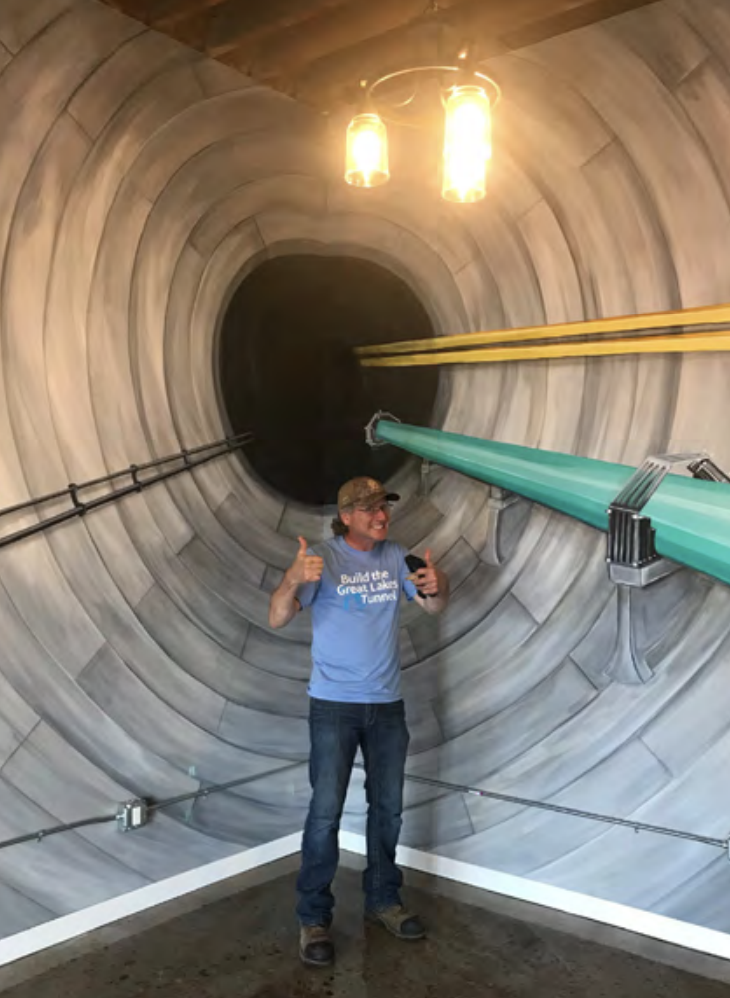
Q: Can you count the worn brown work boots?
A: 2